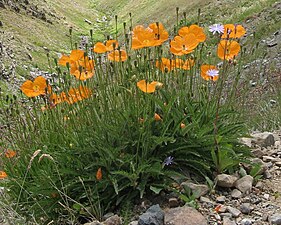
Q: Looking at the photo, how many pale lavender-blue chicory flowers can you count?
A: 3